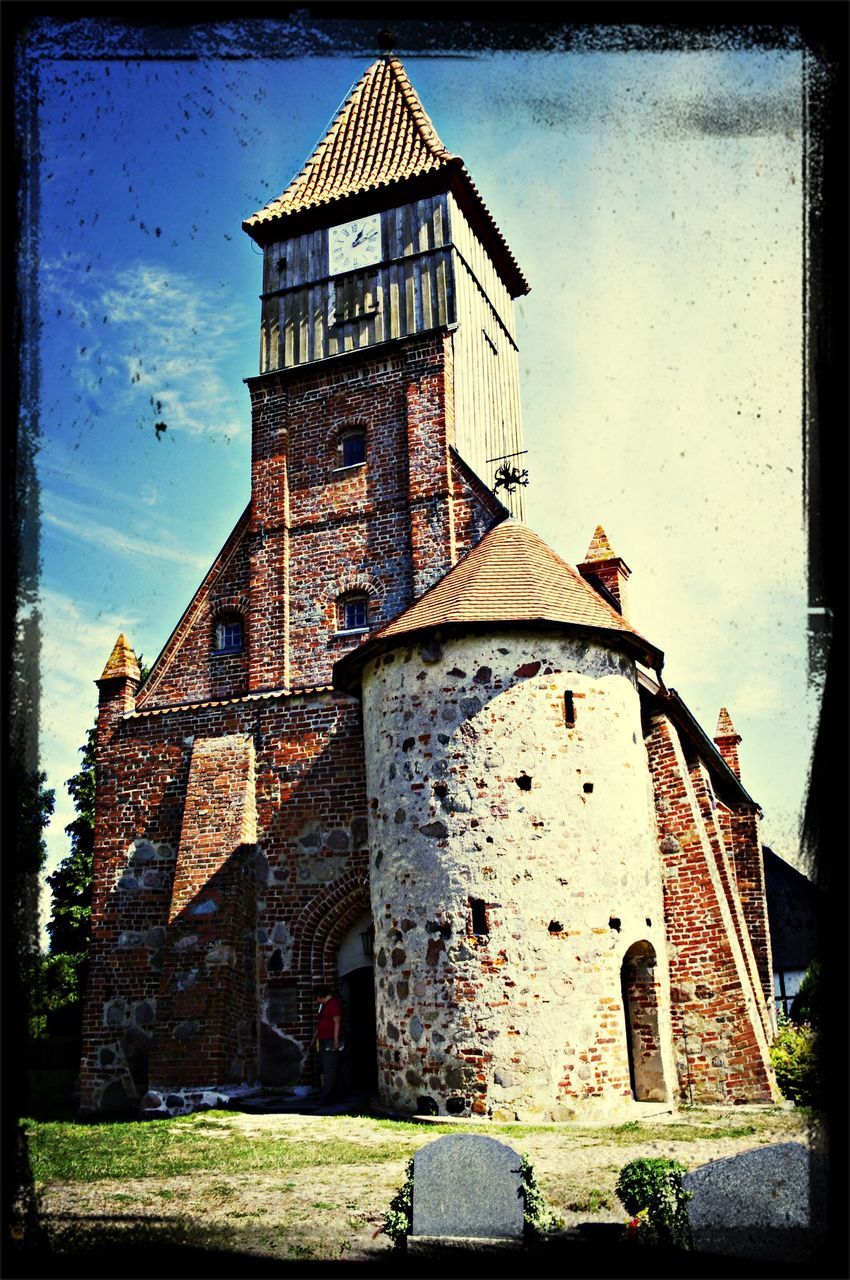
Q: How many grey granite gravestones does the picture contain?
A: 2